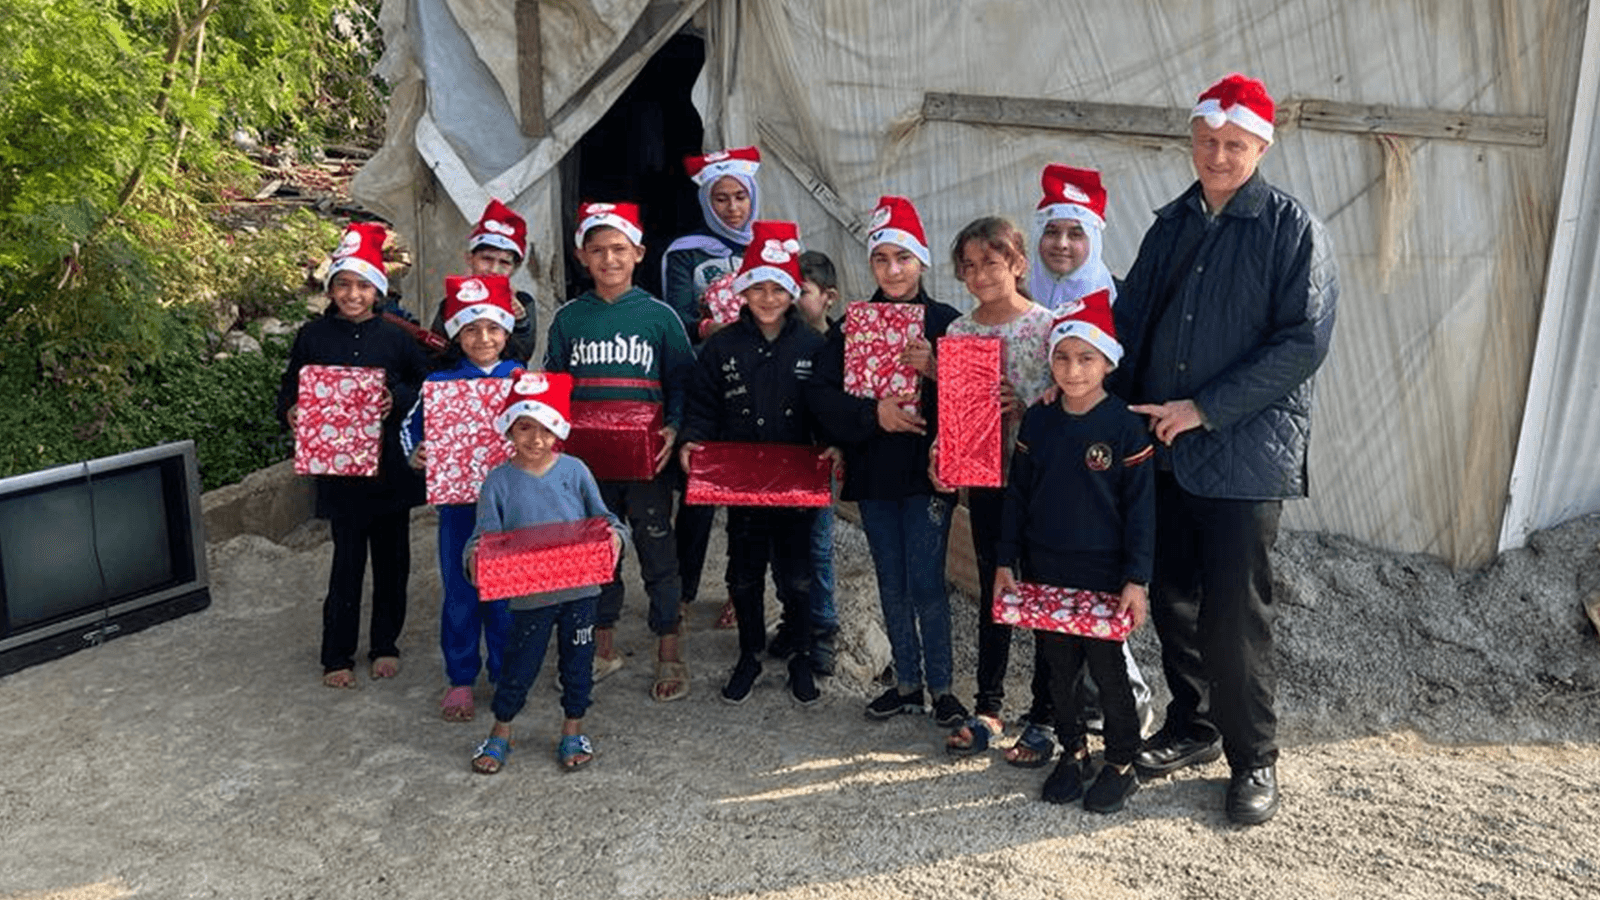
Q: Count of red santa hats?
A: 11